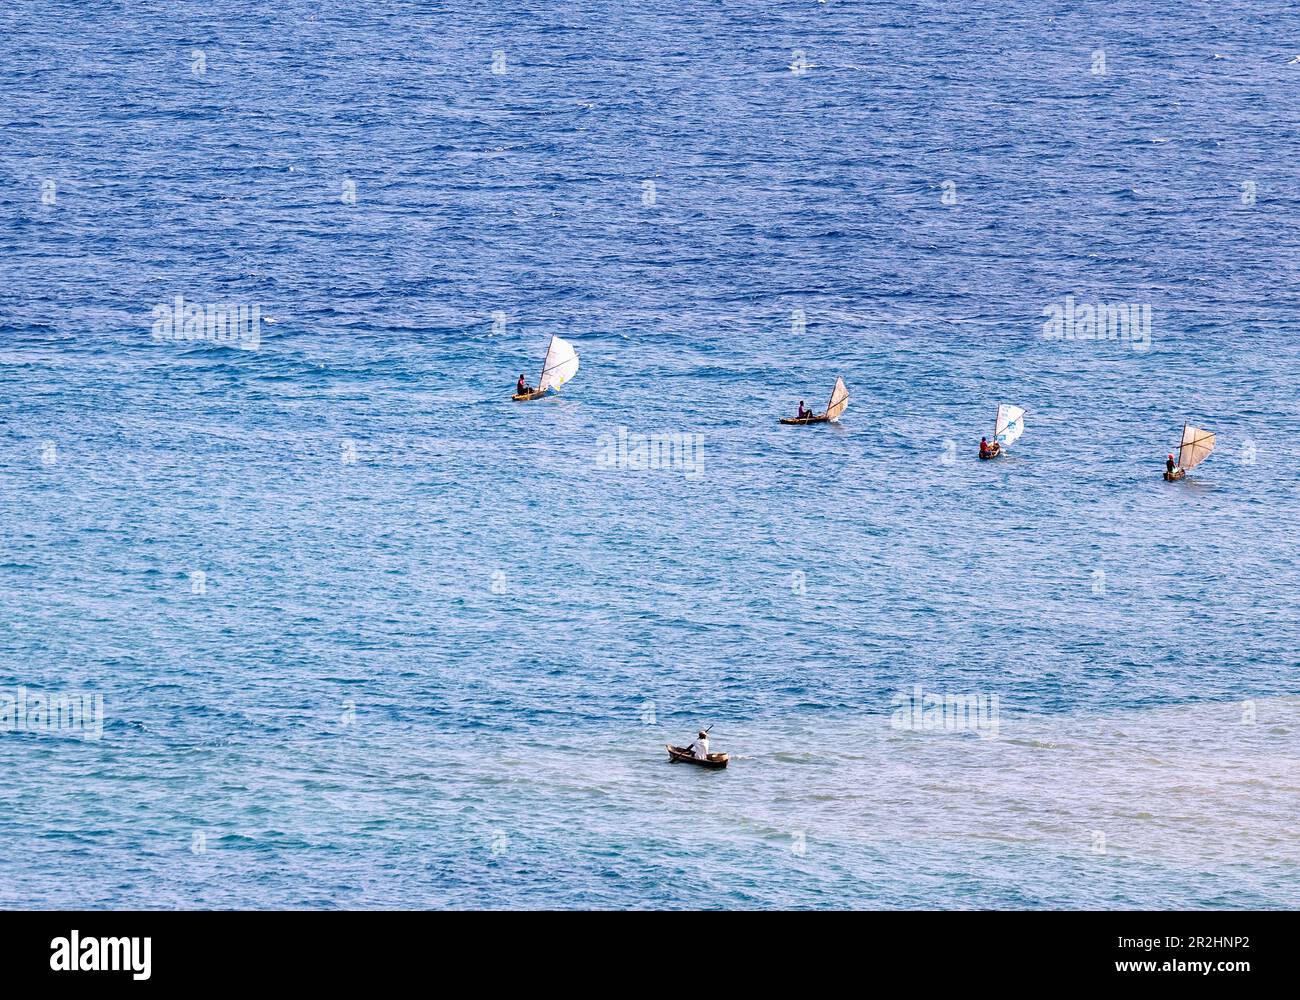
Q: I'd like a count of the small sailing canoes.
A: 4